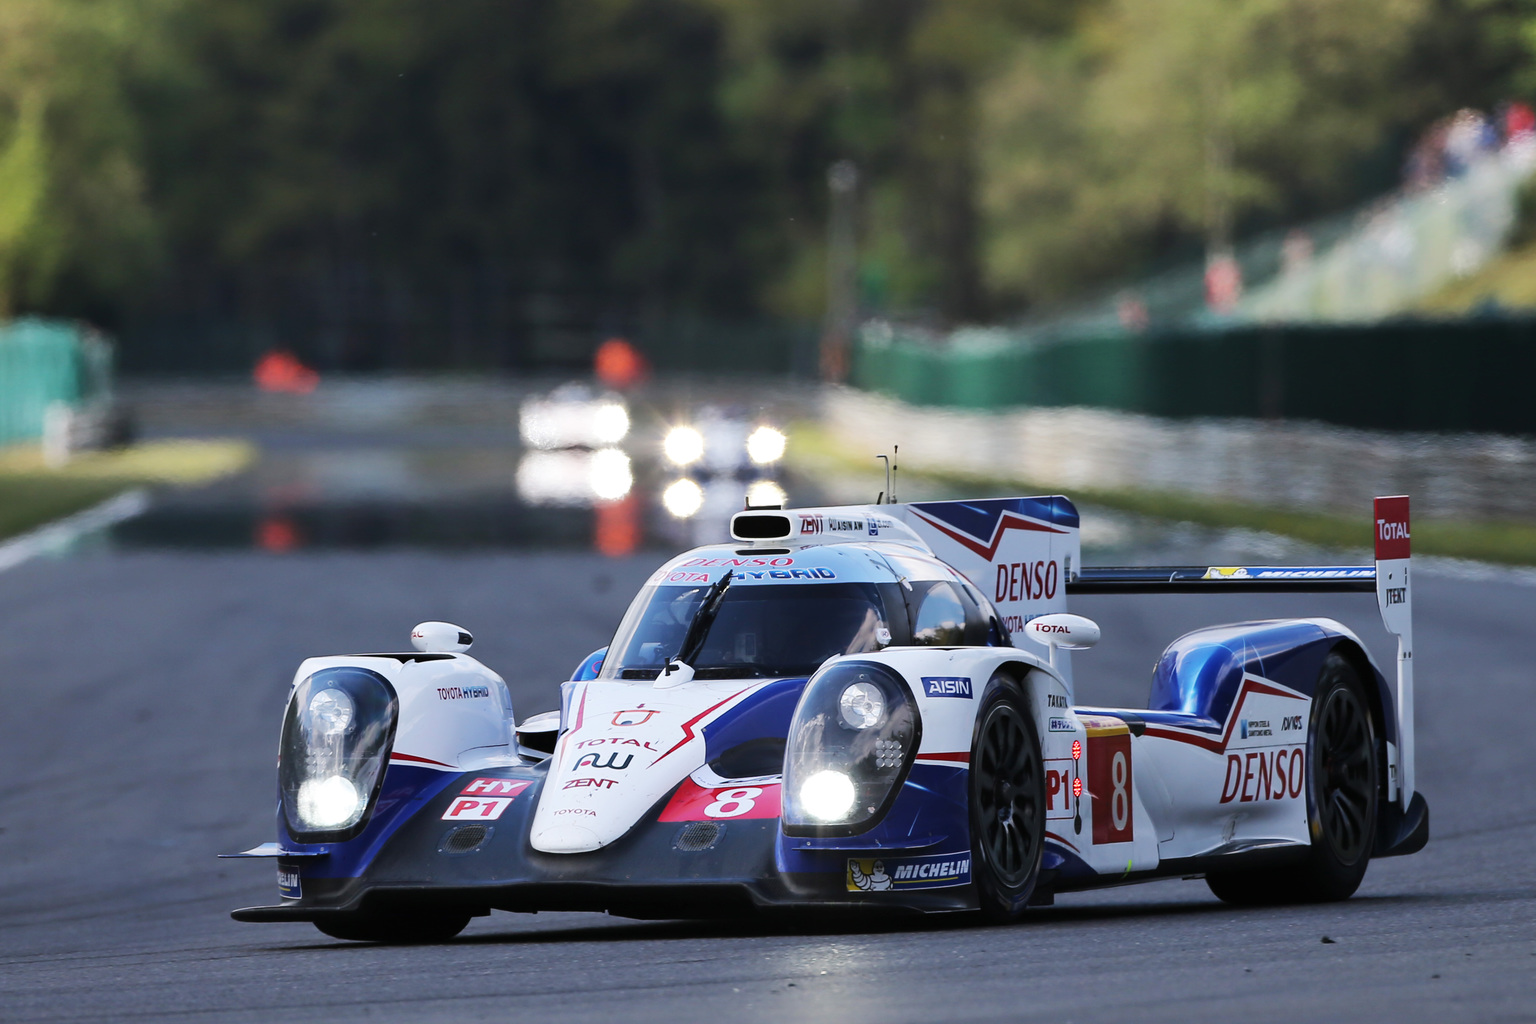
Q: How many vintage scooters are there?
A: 0